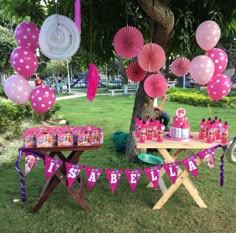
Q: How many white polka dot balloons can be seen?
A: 8